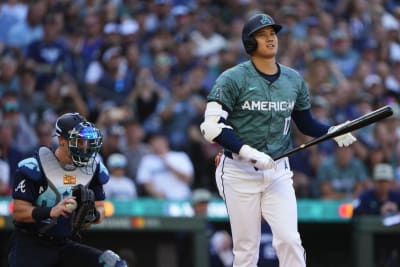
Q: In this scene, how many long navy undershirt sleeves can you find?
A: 2